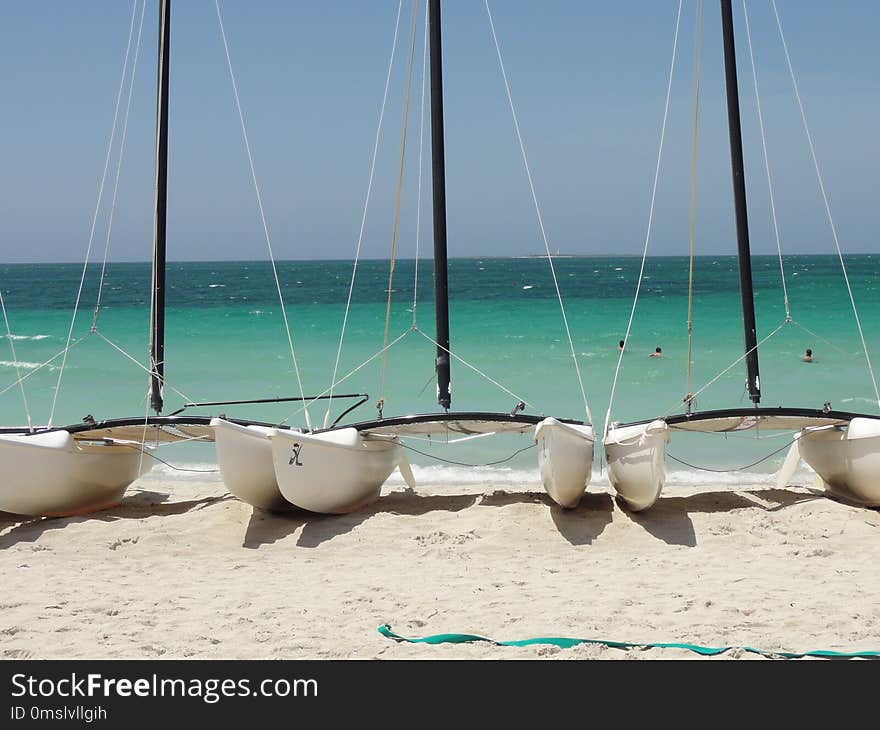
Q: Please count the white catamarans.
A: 3